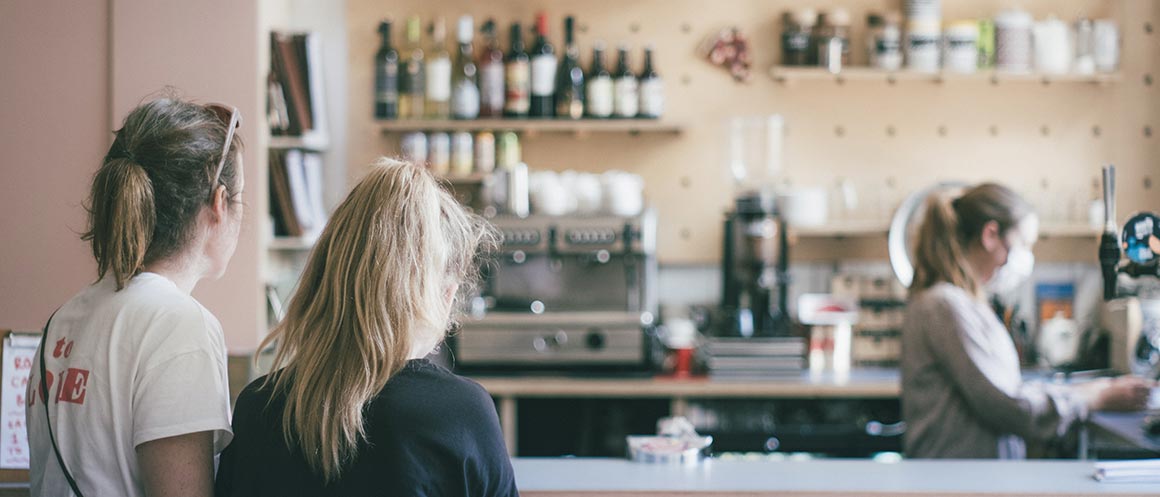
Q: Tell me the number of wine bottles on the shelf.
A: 11